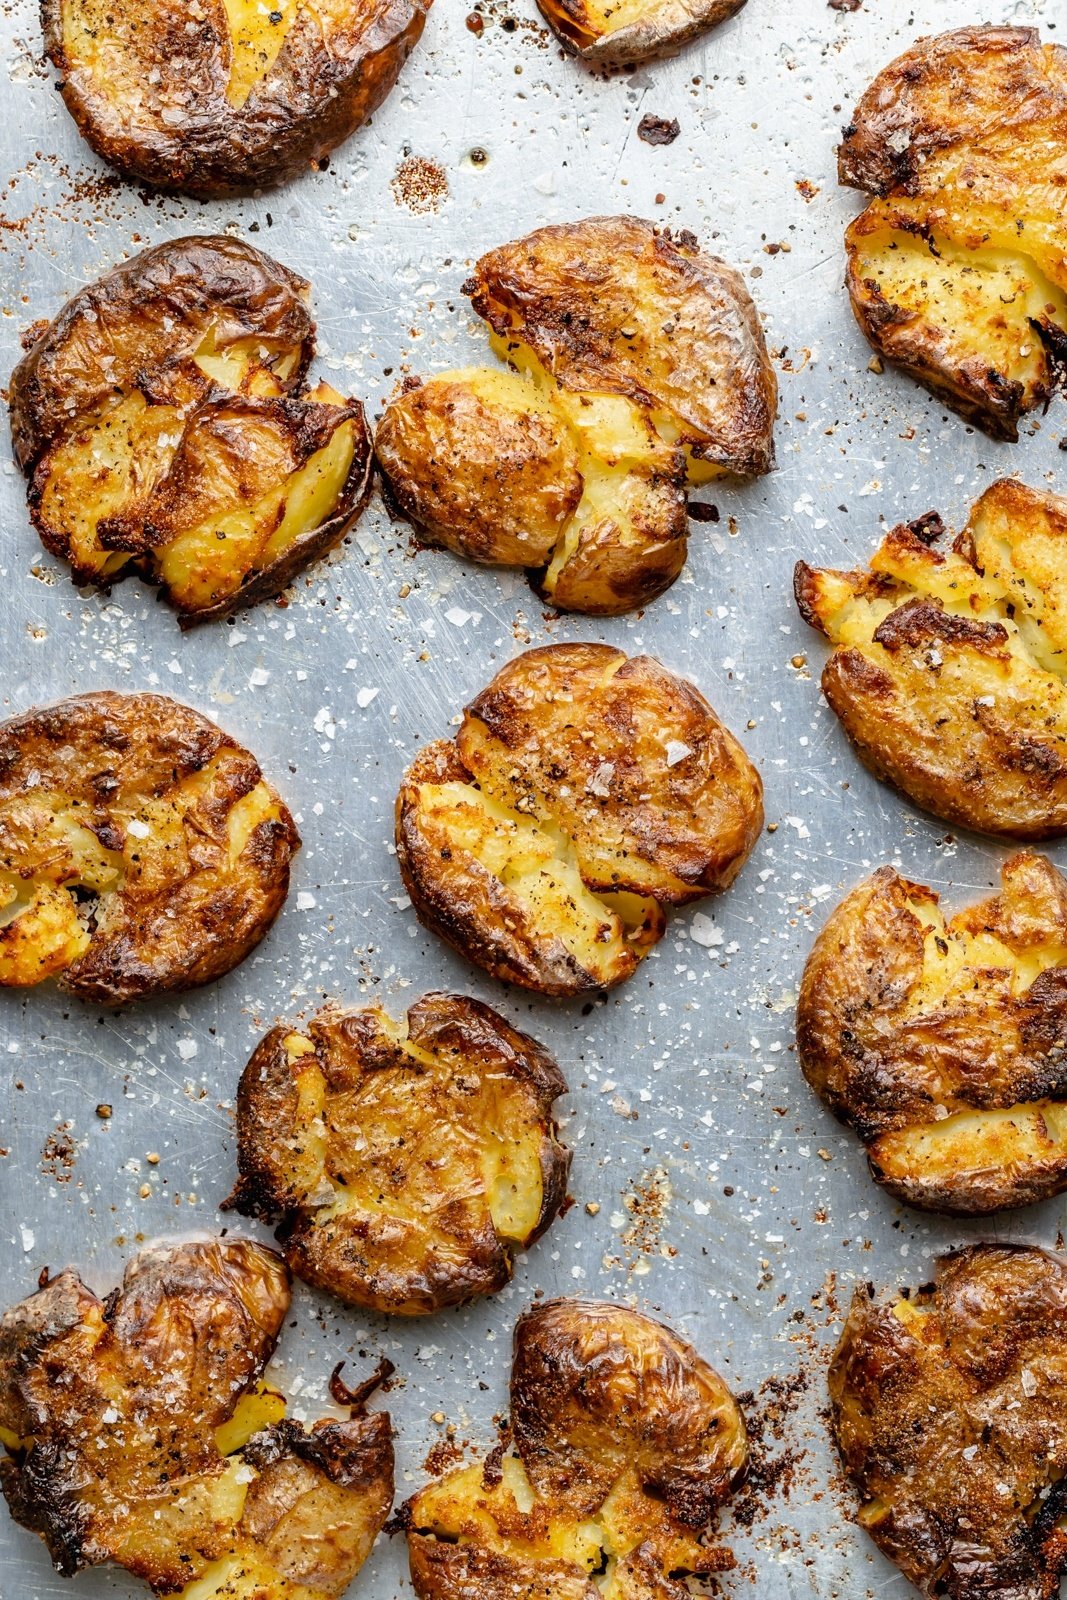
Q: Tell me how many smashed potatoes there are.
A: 13